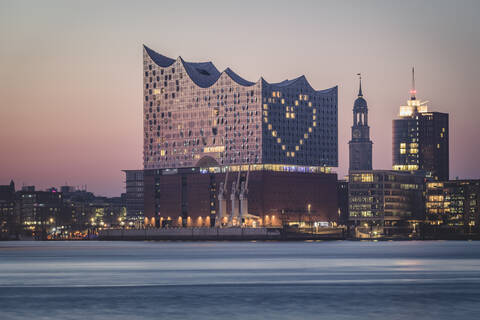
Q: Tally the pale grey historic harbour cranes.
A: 3